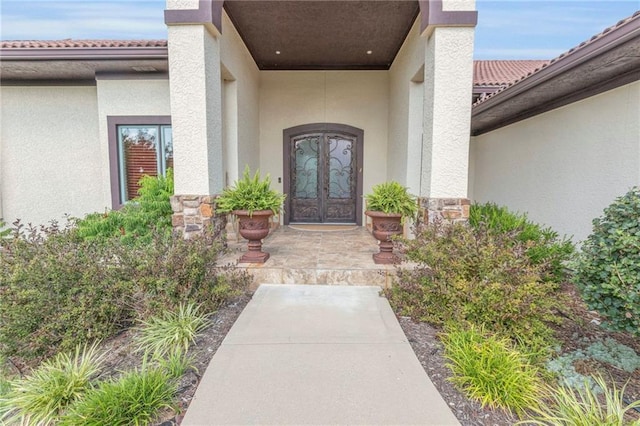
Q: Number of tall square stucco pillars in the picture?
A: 2